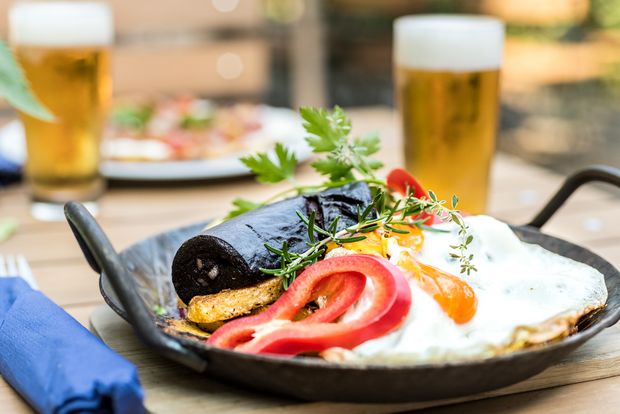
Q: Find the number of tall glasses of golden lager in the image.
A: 2